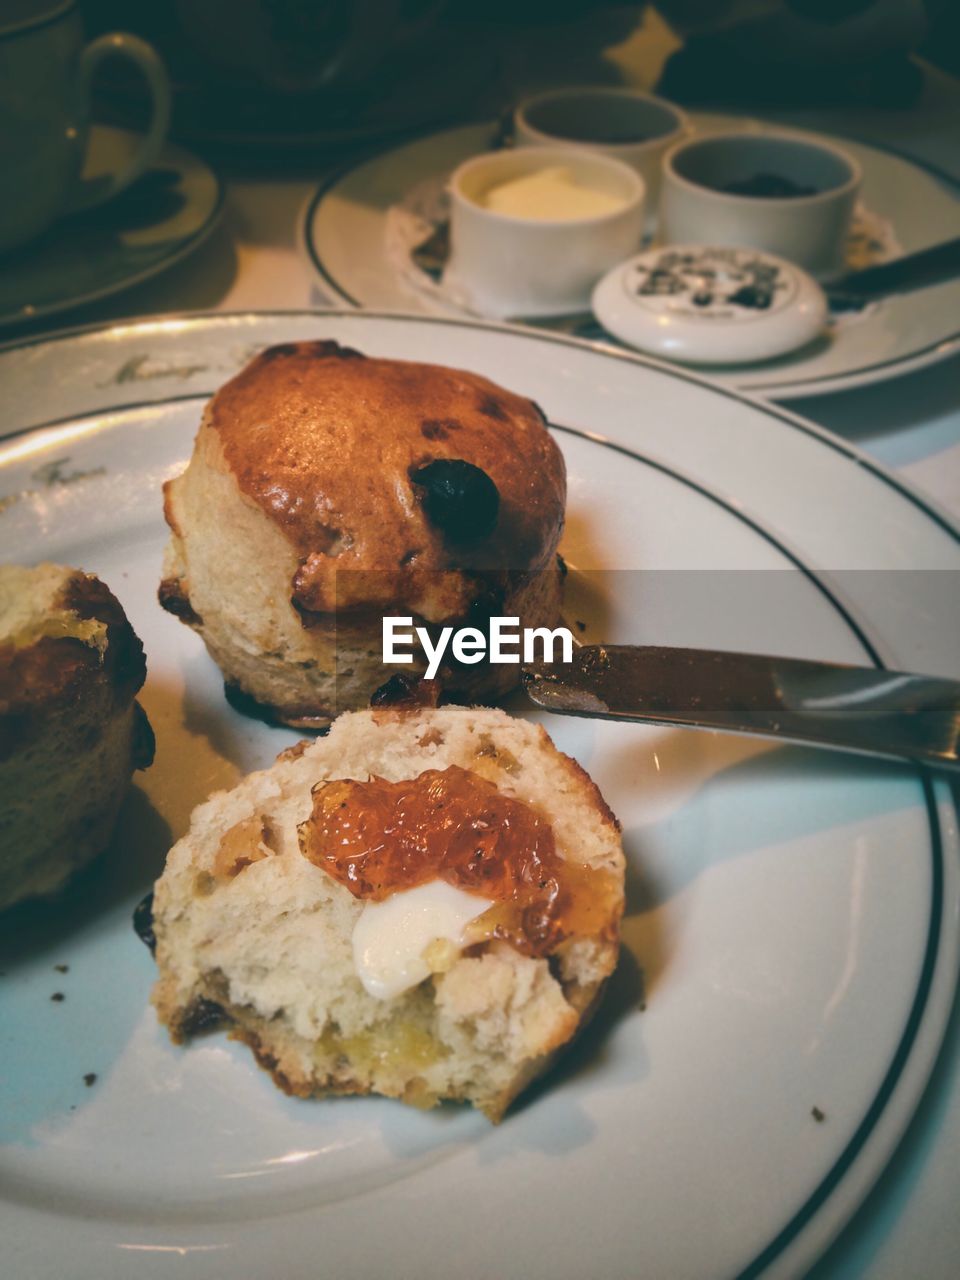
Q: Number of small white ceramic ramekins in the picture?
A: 3